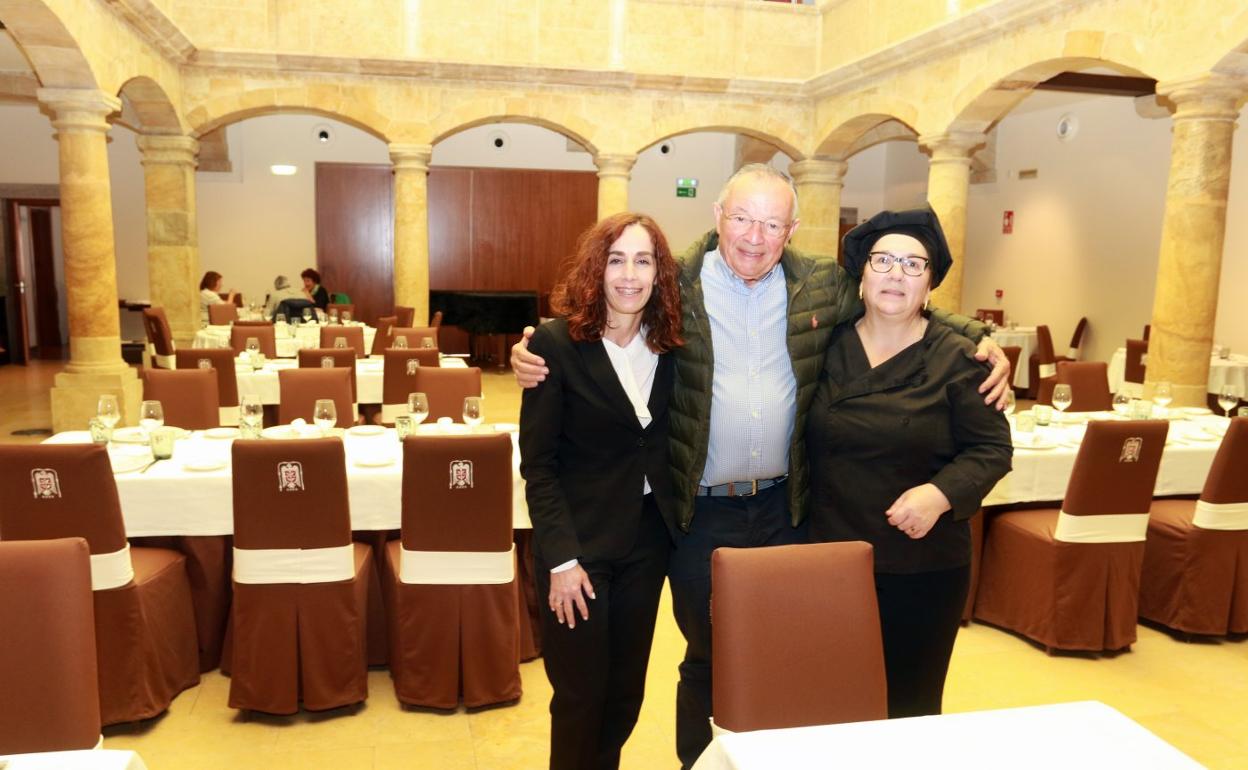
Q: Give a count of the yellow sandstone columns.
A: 7